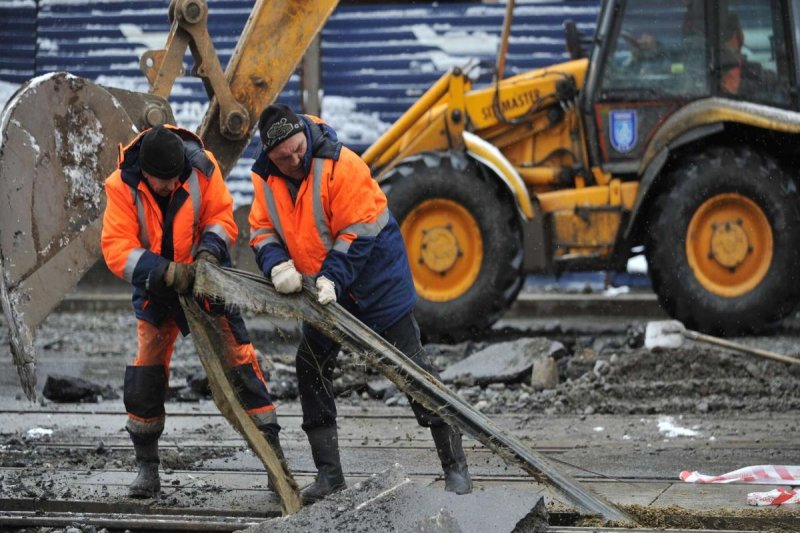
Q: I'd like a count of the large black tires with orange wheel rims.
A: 2